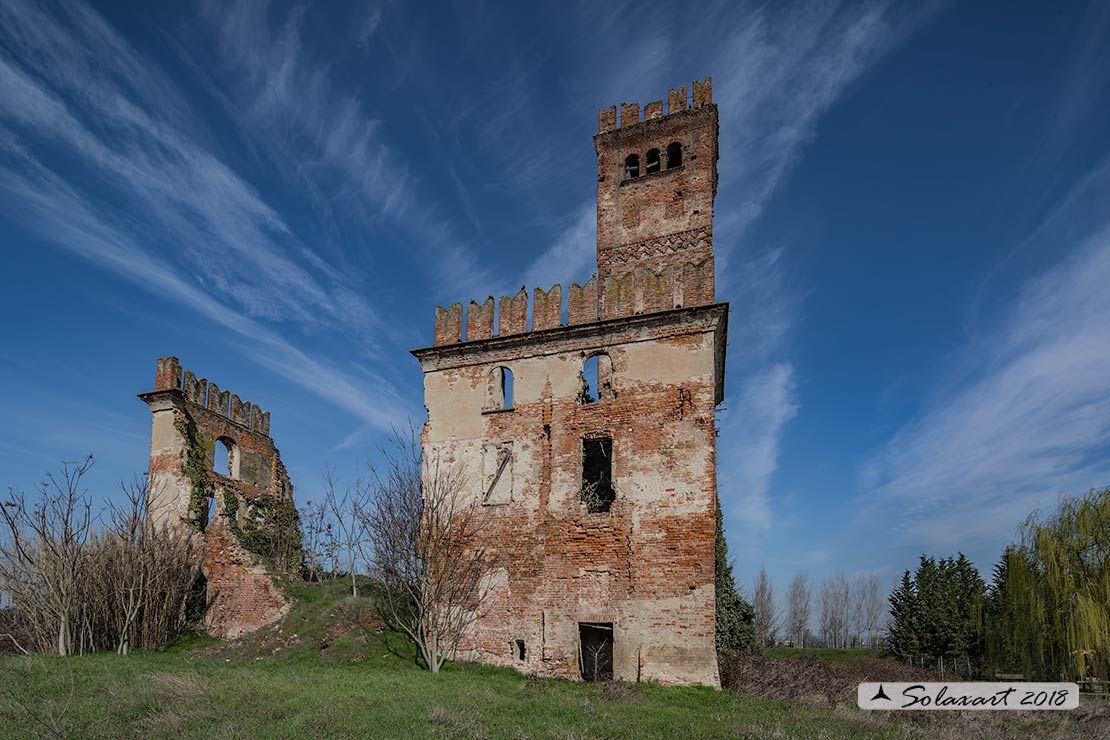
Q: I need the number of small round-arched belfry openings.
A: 3